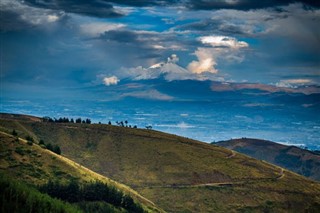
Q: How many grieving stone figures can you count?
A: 0